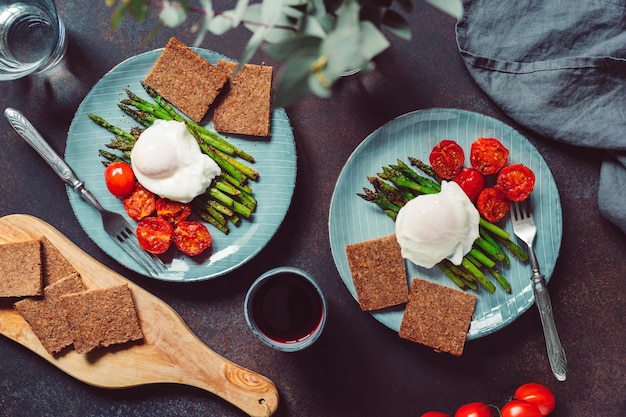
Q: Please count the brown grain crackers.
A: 8